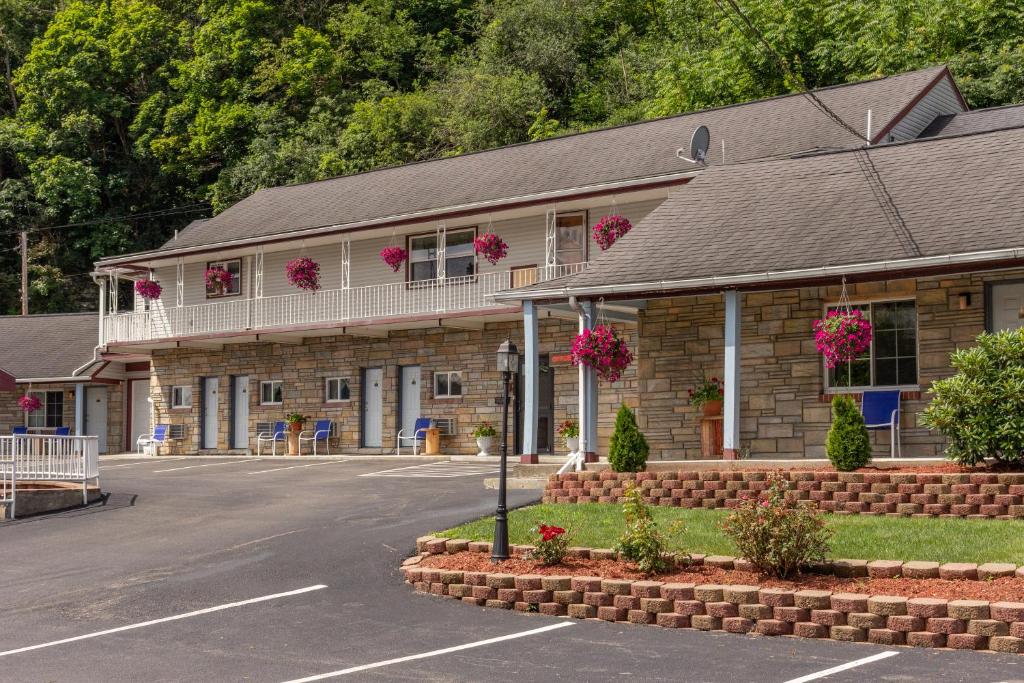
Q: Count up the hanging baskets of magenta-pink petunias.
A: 9